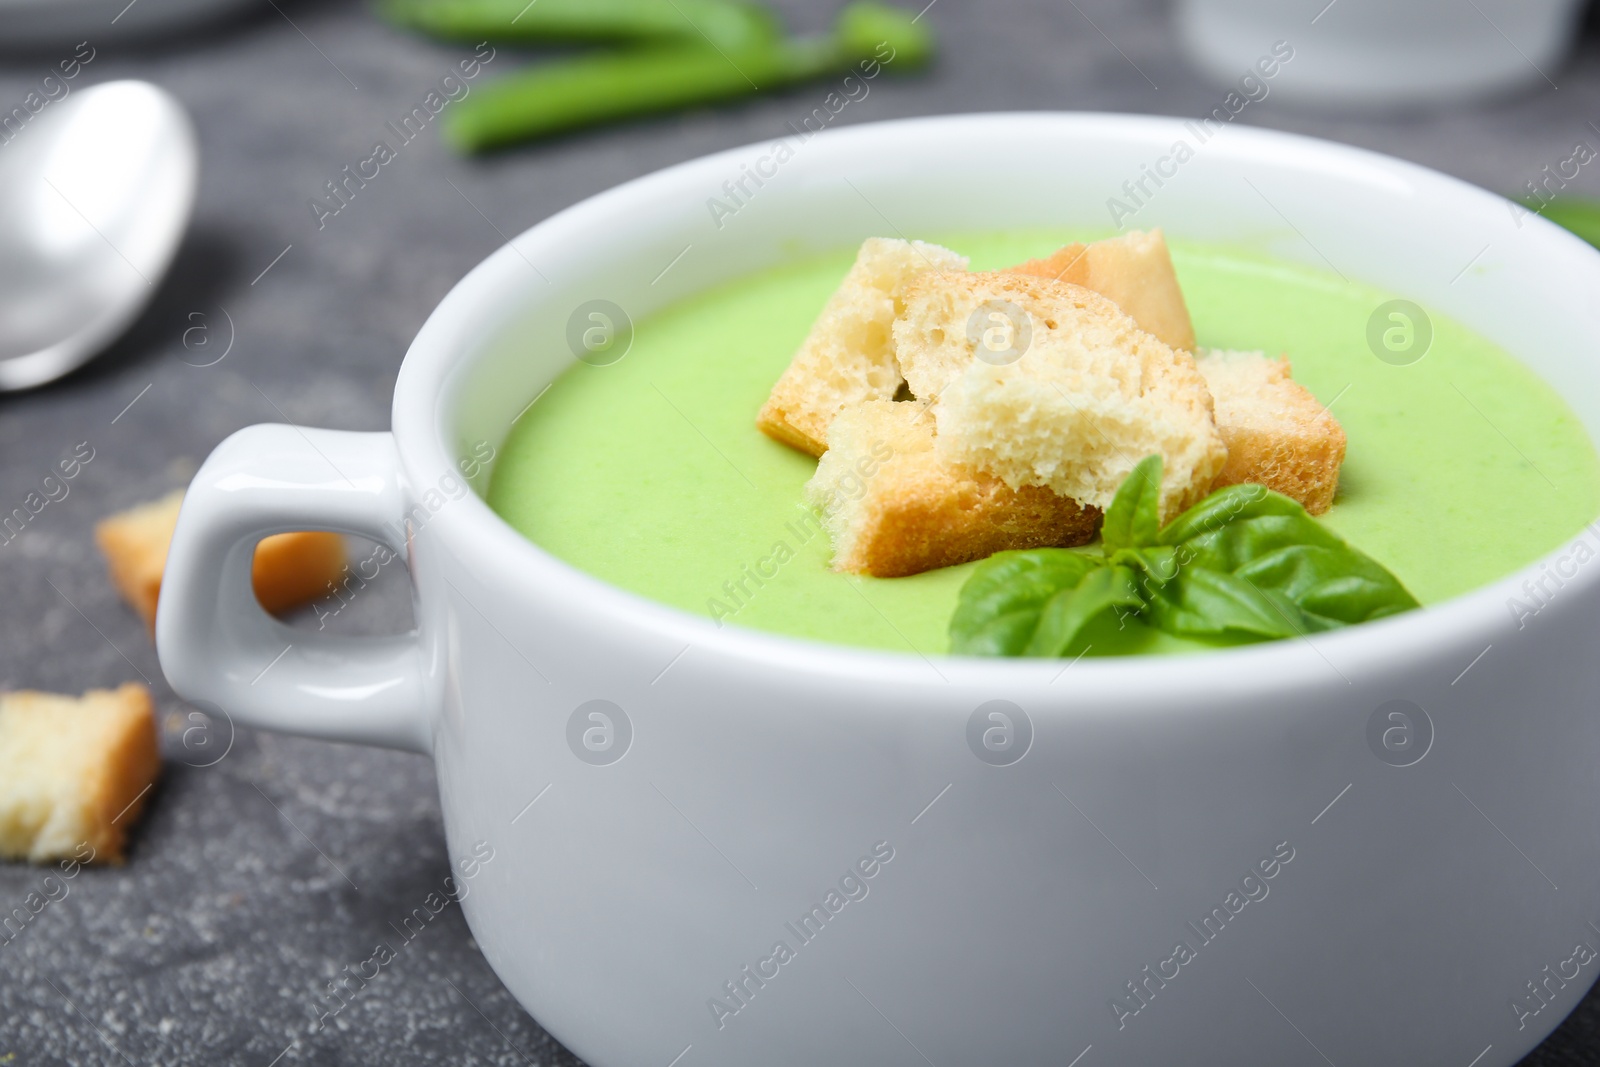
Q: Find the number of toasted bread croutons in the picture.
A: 7